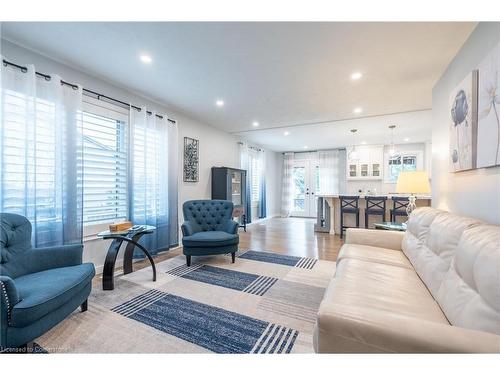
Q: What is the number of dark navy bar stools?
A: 3